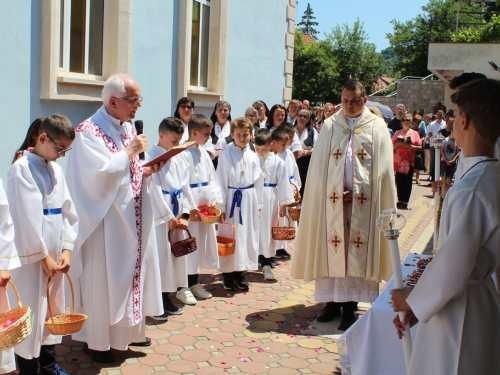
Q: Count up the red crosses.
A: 6